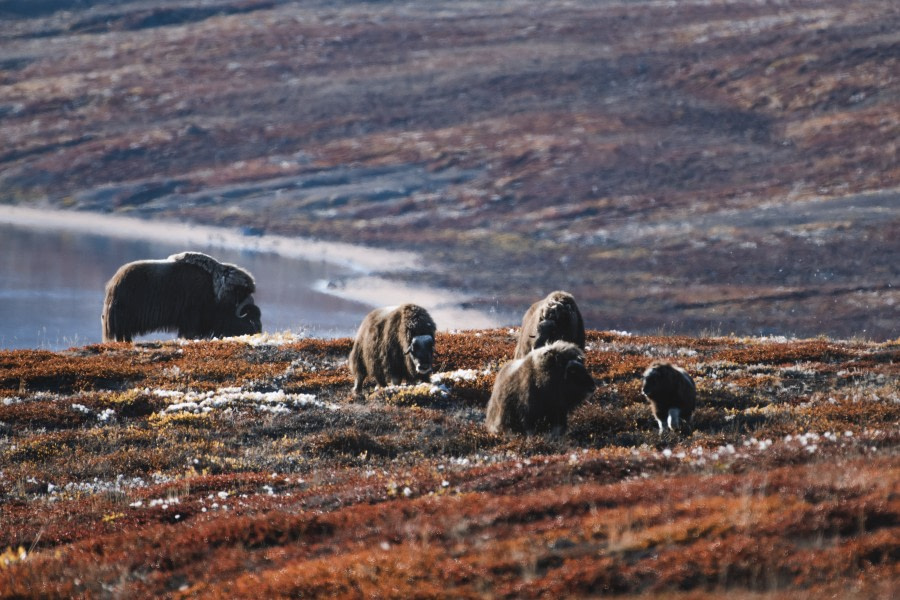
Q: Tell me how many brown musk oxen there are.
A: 5